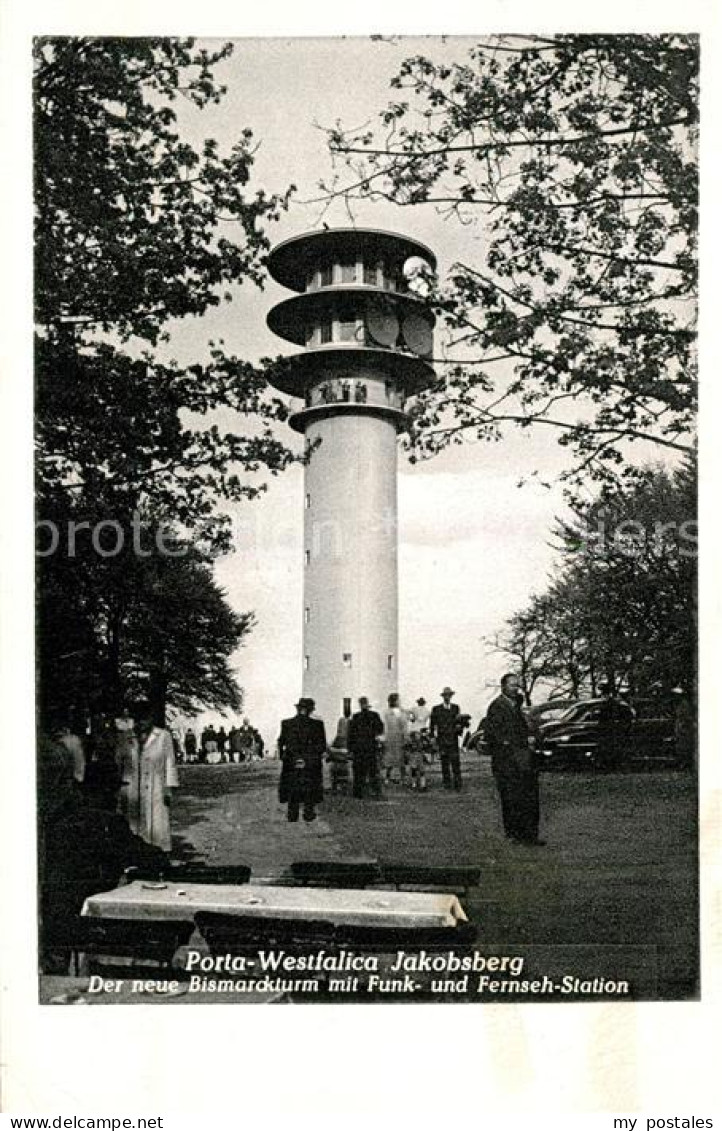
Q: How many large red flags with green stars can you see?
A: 0